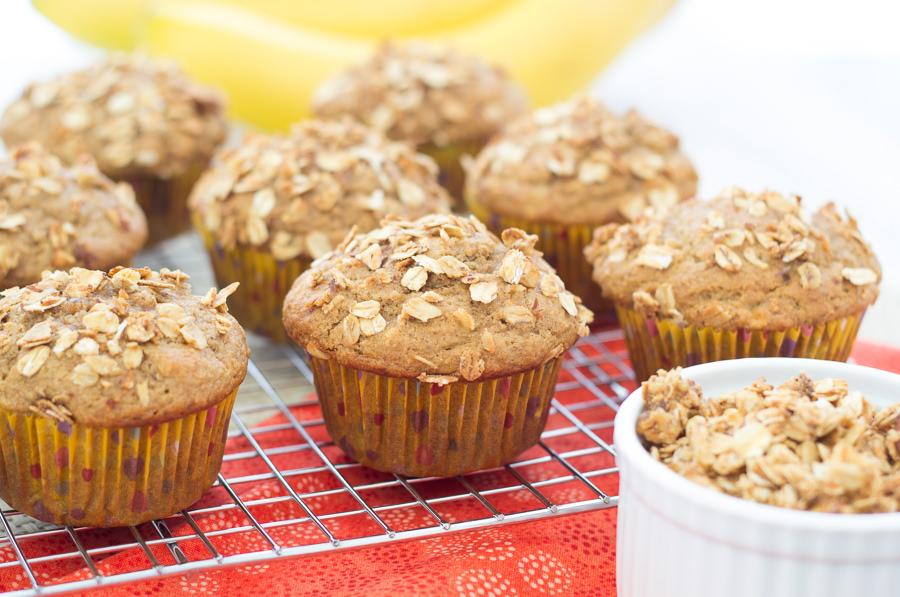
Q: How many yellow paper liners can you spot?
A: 7